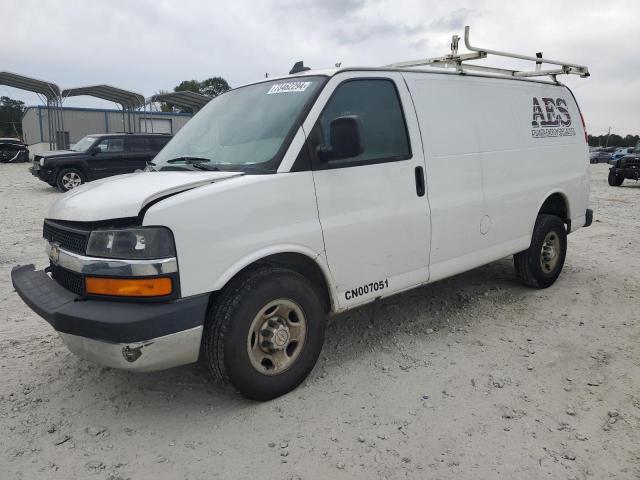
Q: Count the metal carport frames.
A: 3